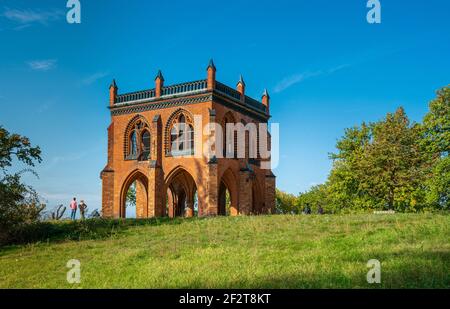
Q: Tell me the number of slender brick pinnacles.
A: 5